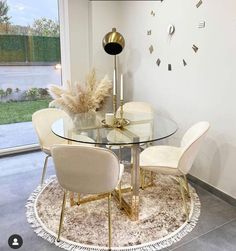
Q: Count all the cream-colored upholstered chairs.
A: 4